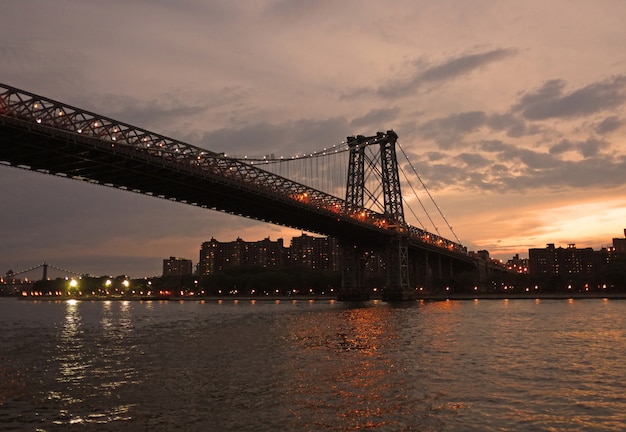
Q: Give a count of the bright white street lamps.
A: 3